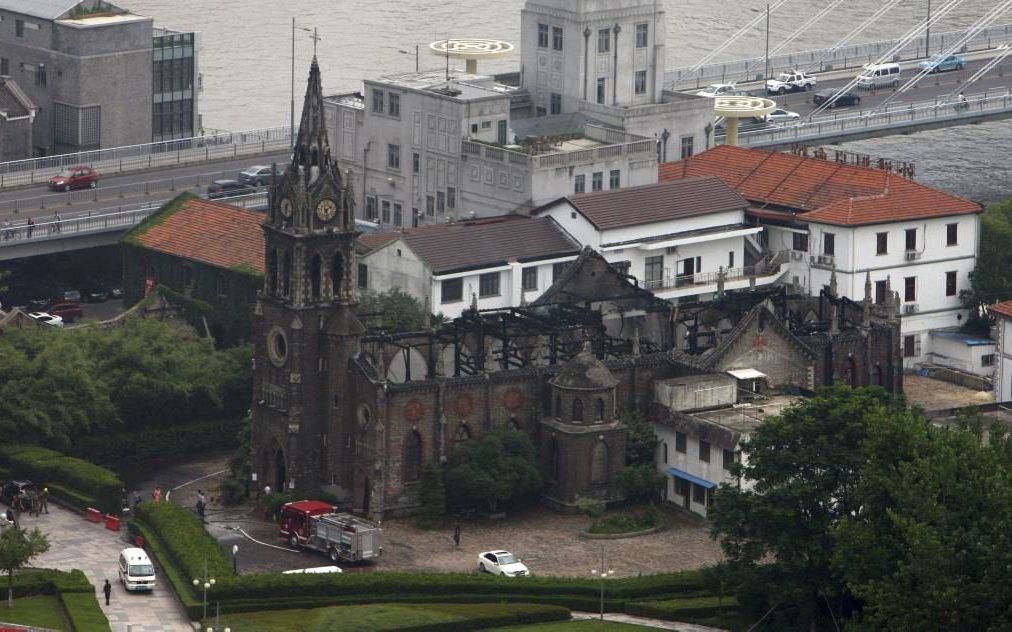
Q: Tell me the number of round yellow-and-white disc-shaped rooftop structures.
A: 2